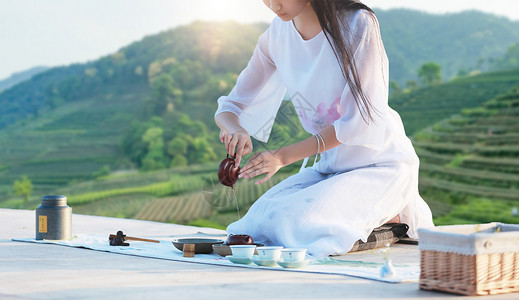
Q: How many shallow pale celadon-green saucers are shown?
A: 3